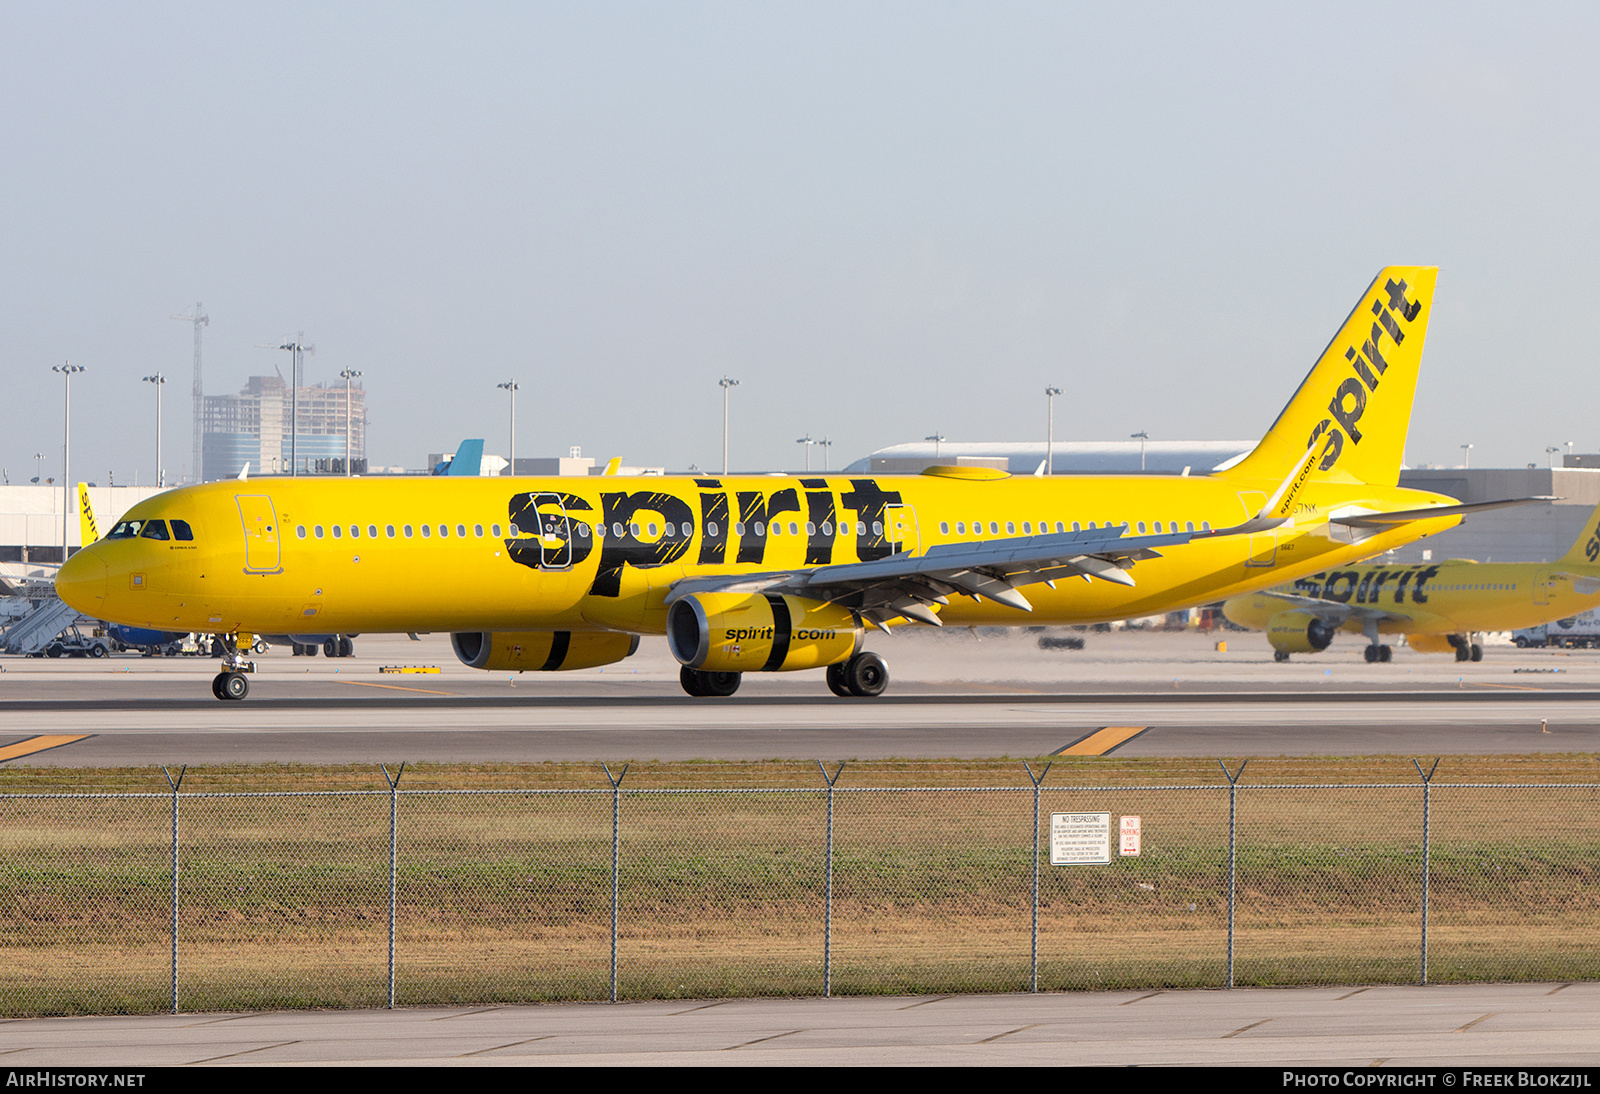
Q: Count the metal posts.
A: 7